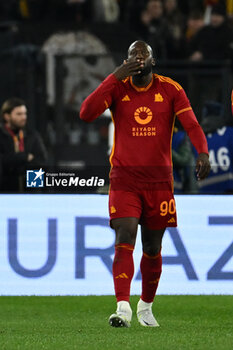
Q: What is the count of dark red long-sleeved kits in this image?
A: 1